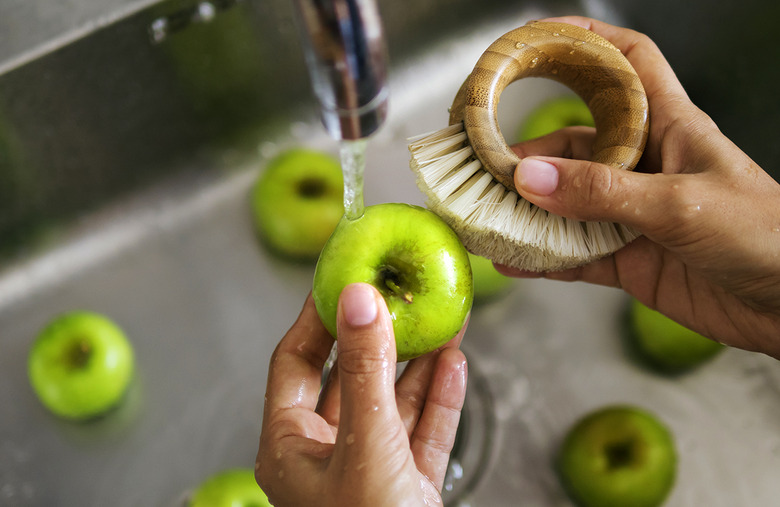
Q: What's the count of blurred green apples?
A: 7